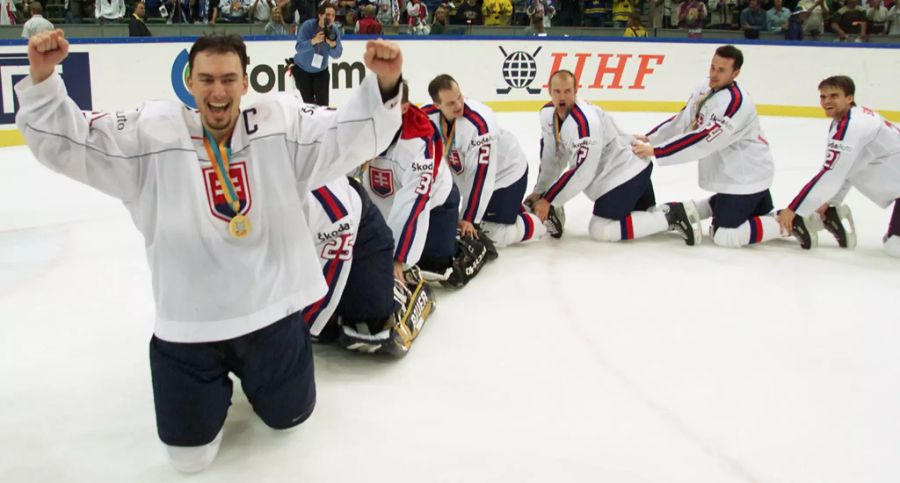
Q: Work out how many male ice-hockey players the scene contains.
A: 7